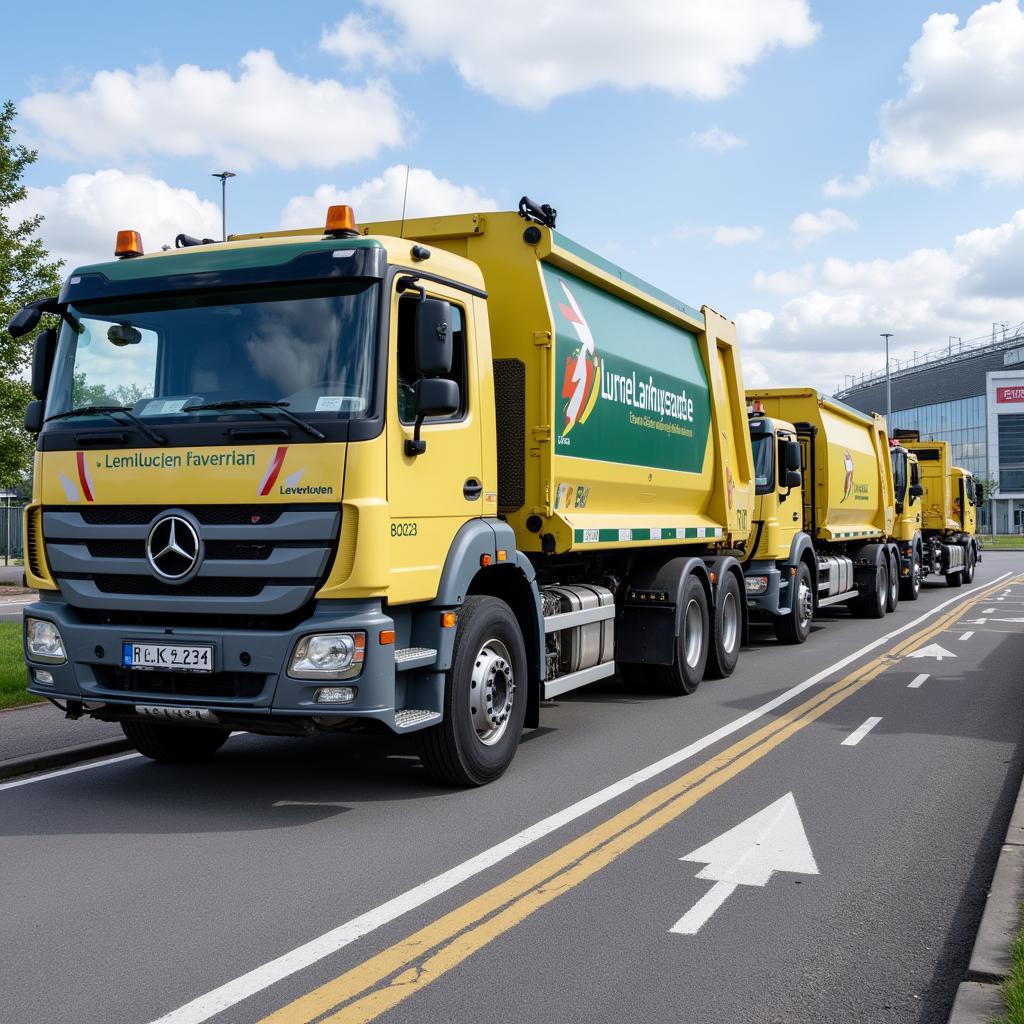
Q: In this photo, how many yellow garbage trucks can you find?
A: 4